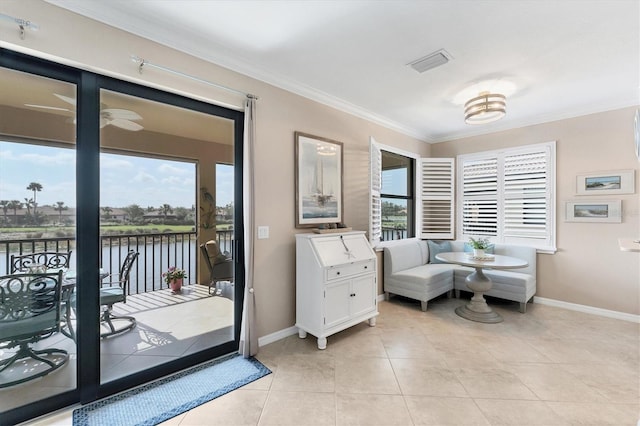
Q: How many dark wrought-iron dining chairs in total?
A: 3